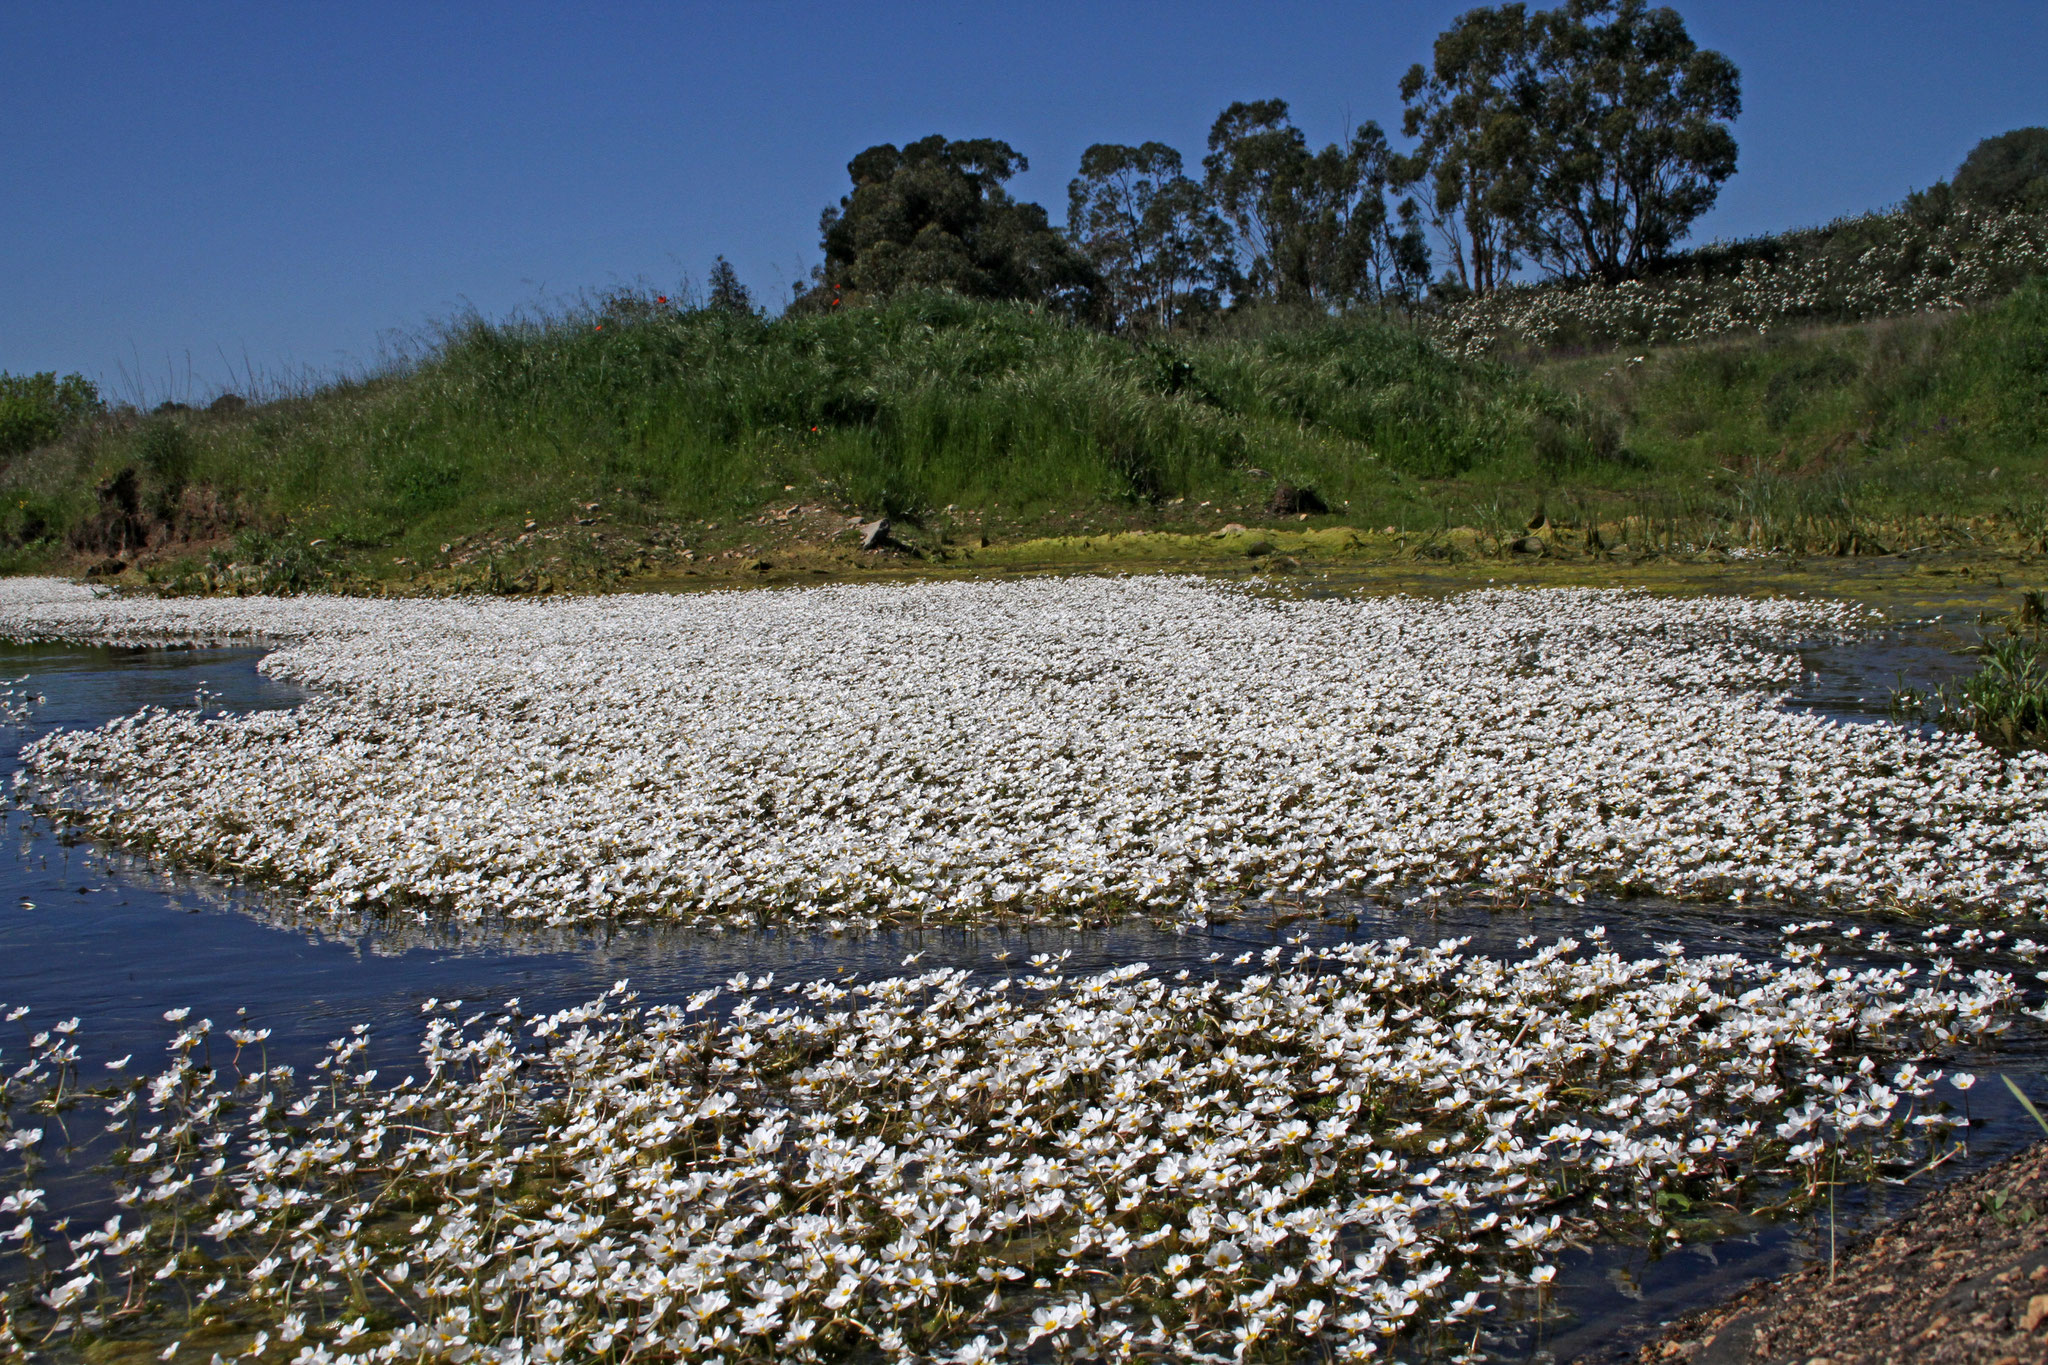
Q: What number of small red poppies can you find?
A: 5